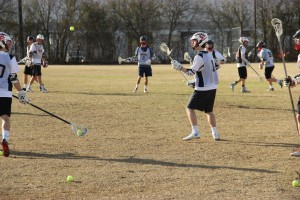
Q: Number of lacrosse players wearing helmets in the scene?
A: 9